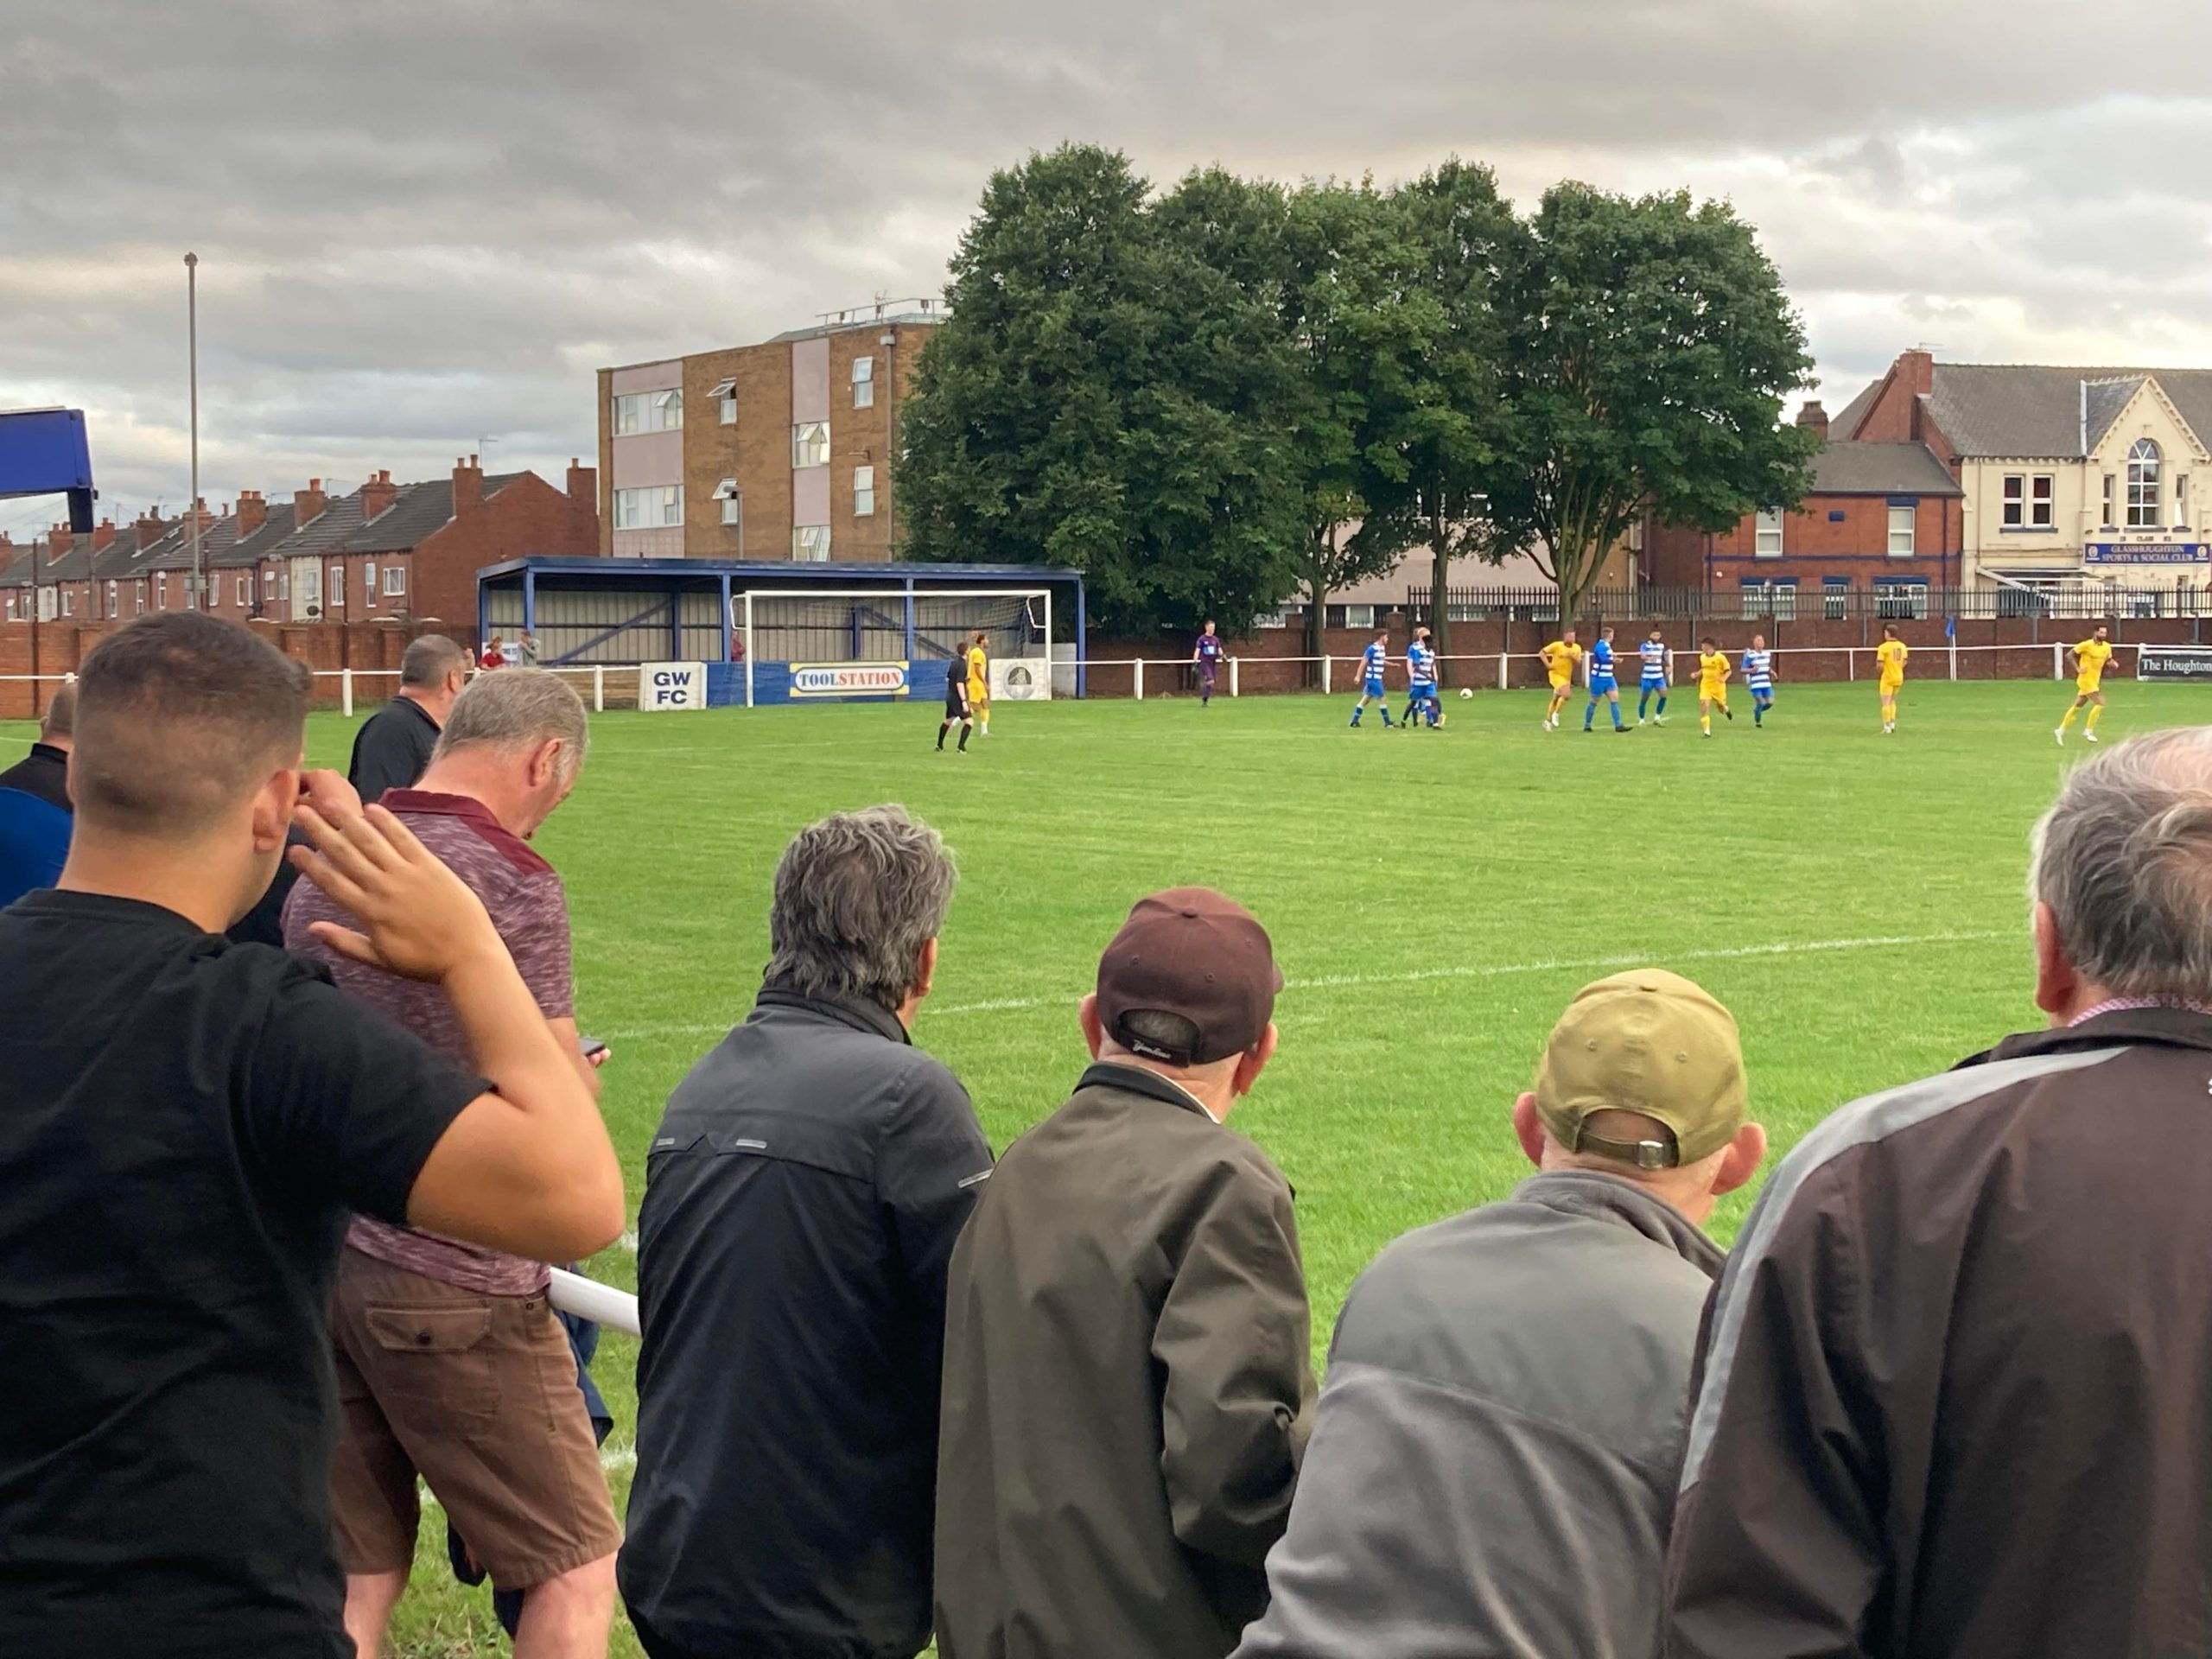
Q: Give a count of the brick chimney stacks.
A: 12